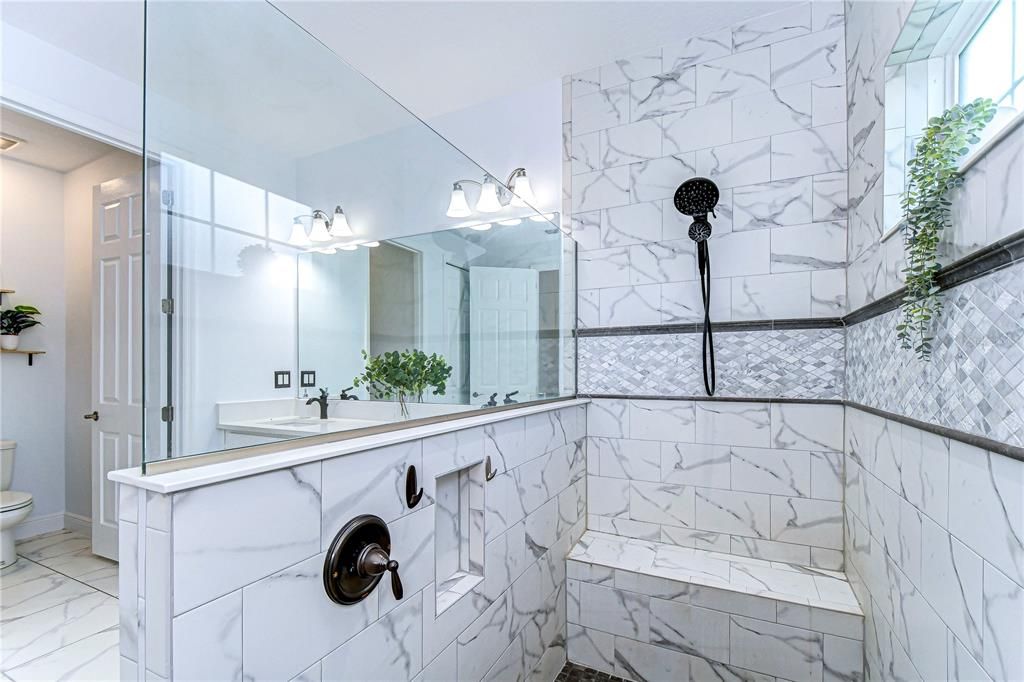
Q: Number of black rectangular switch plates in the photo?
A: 2